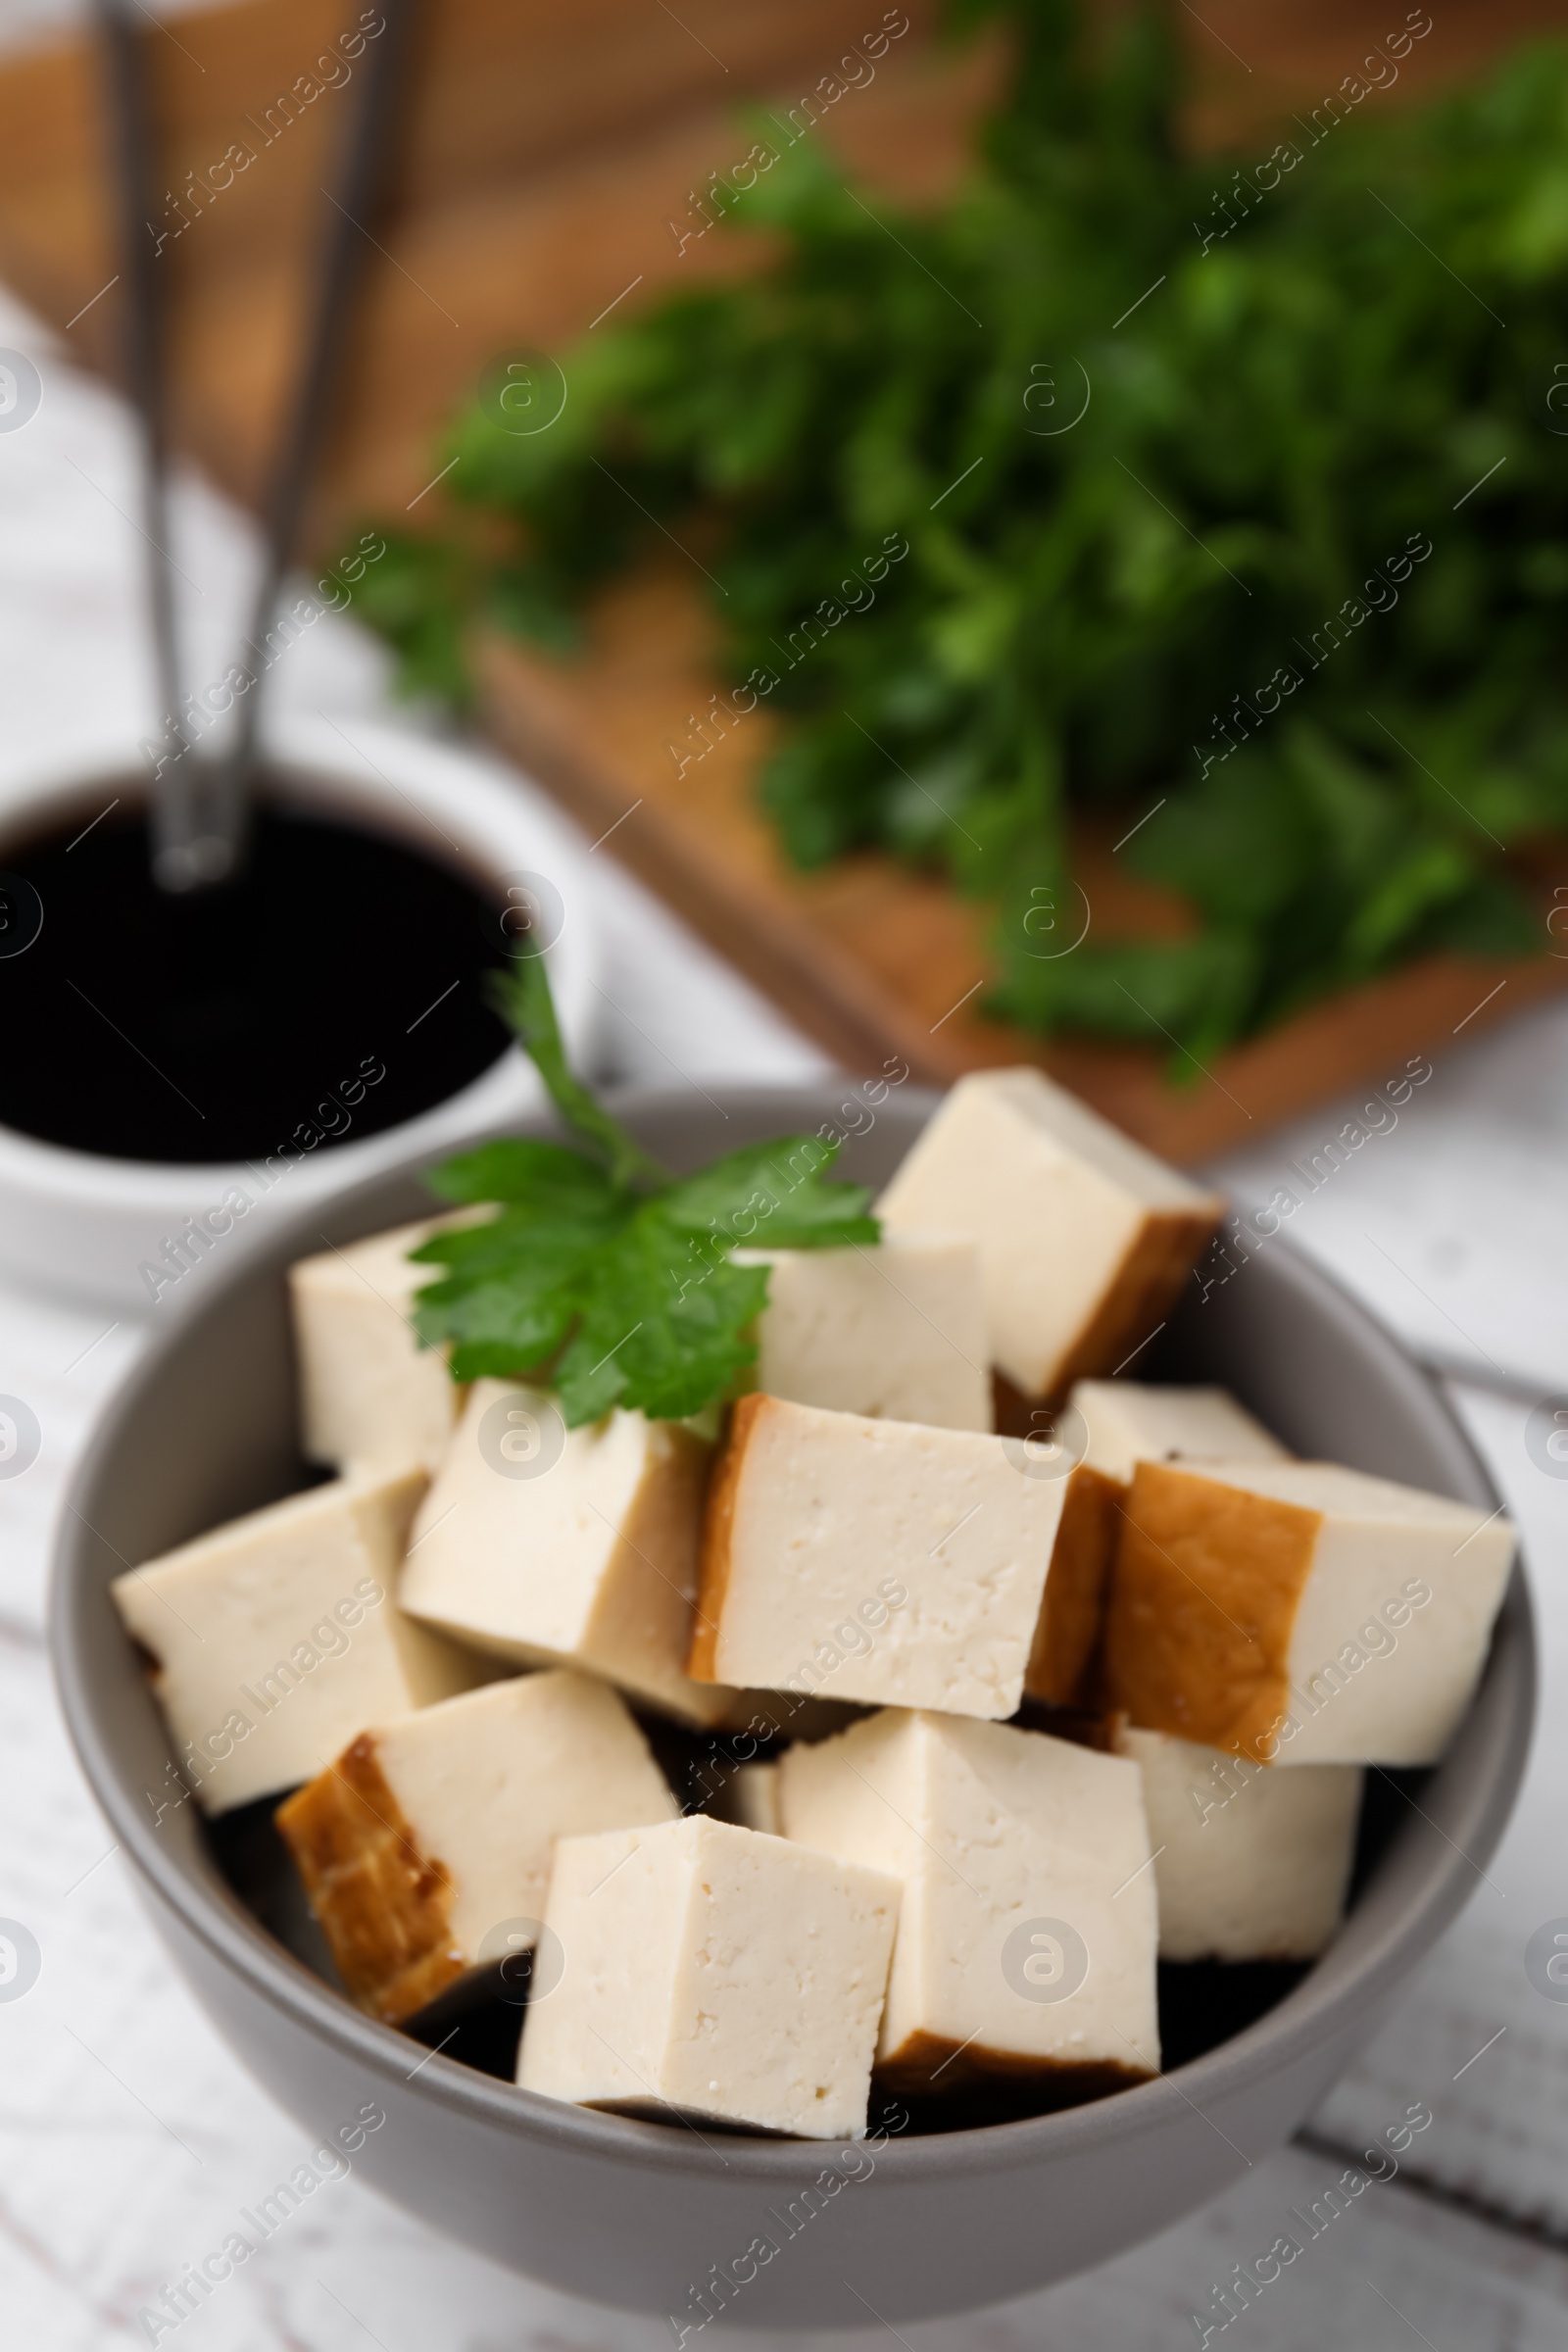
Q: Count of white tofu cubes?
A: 12